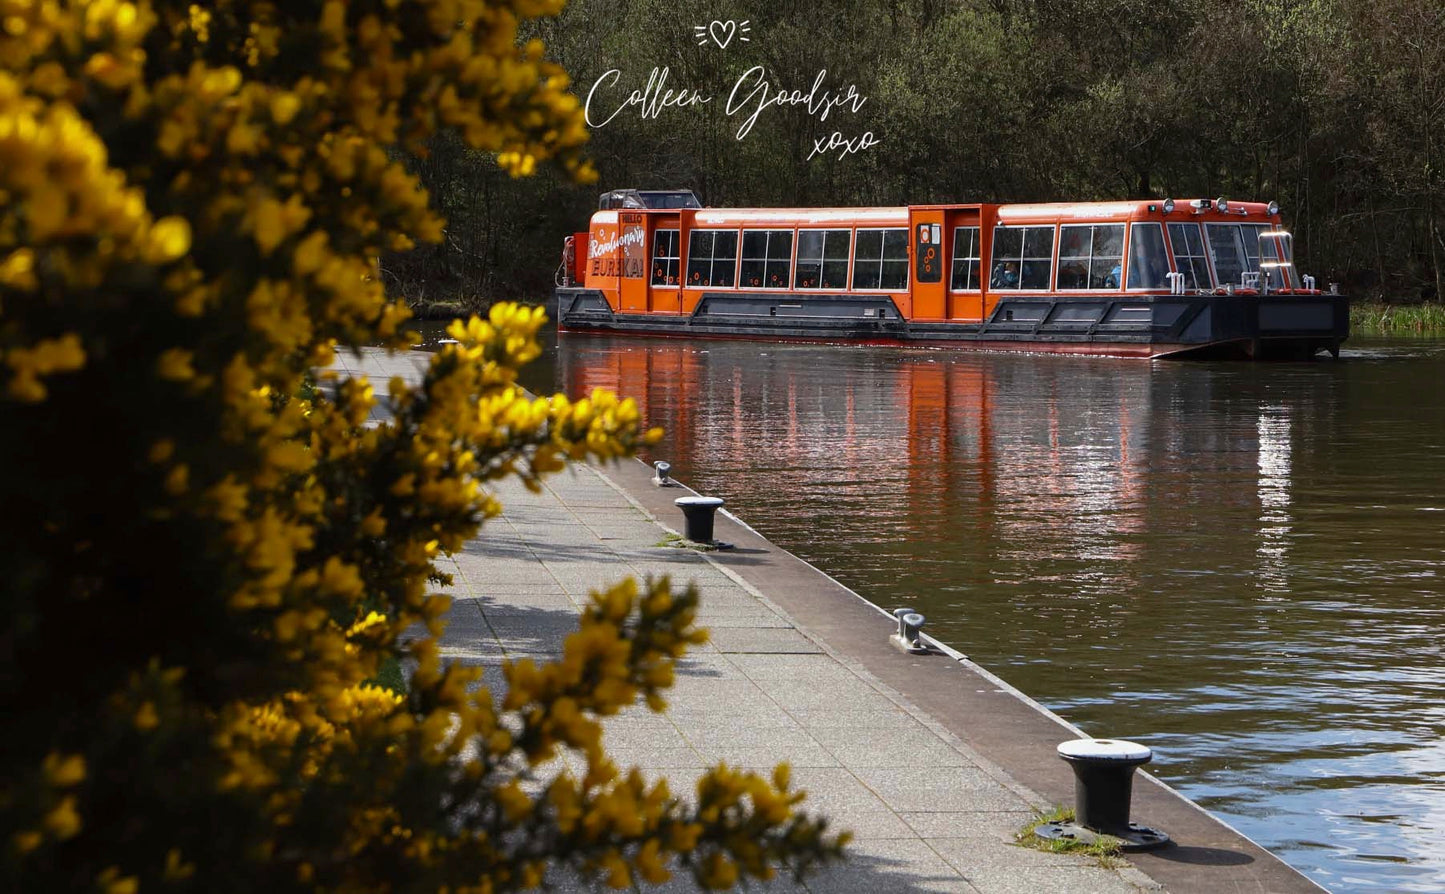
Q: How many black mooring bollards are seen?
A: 2